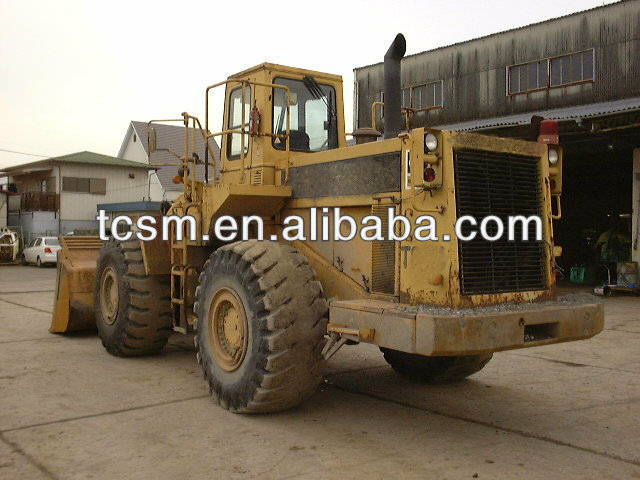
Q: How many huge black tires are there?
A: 3